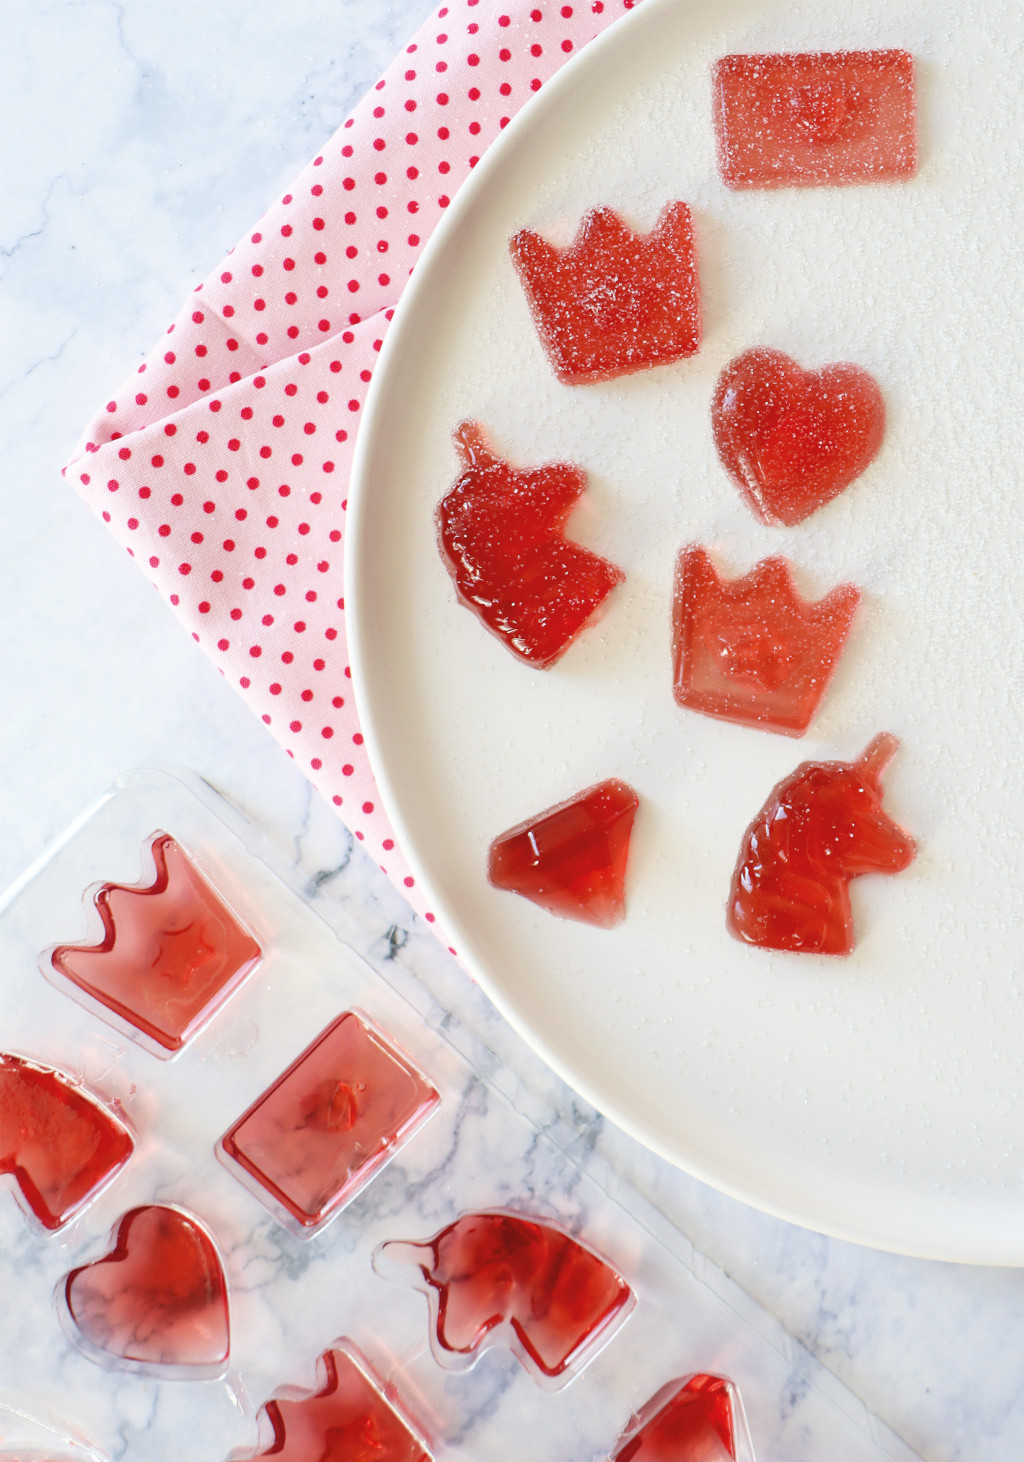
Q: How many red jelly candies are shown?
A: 14